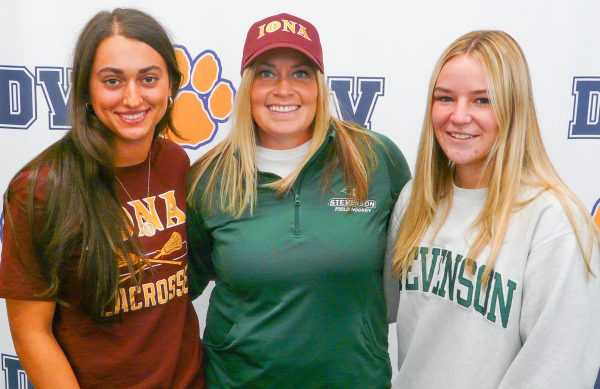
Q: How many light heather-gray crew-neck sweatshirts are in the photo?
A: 1